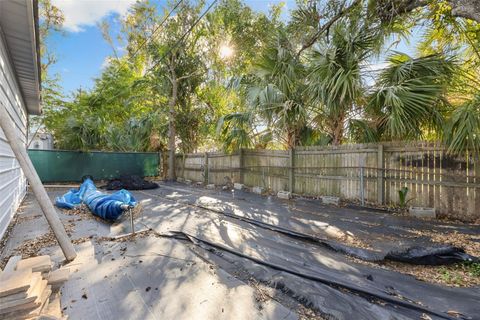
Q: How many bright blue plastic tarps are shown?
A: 1